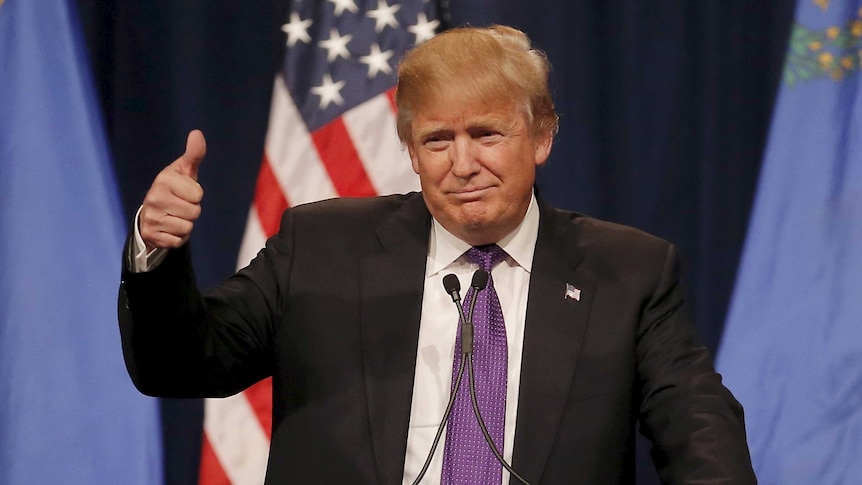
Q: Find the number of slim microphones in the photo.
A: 2